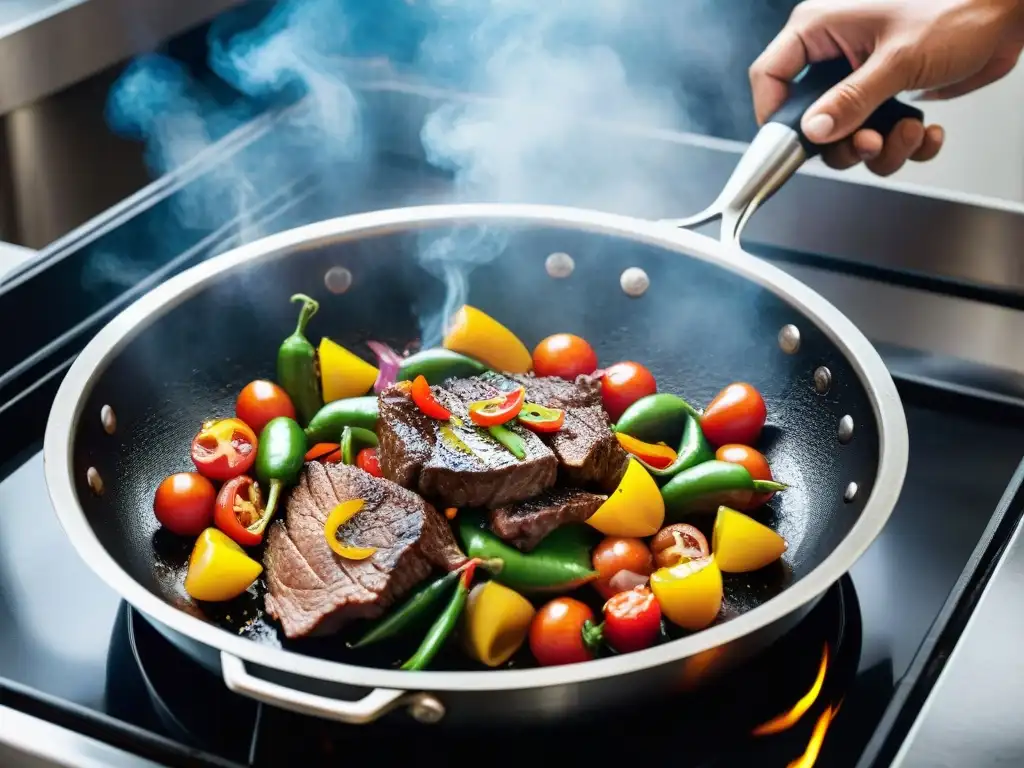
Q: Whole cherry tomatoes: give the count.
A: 8